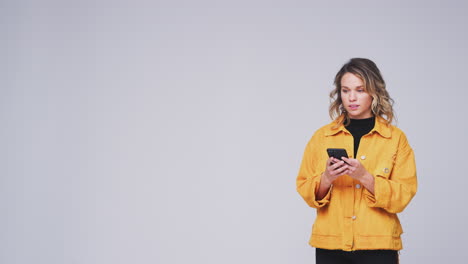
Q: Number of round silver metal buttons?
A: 4